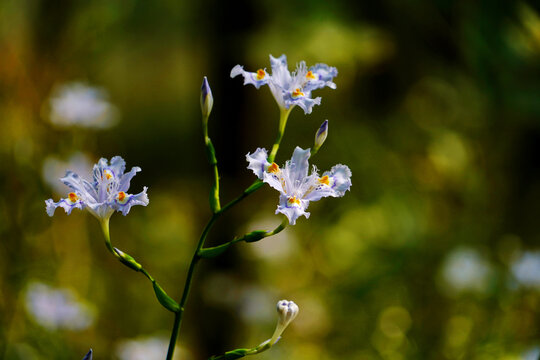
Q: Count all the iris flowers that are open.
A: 3